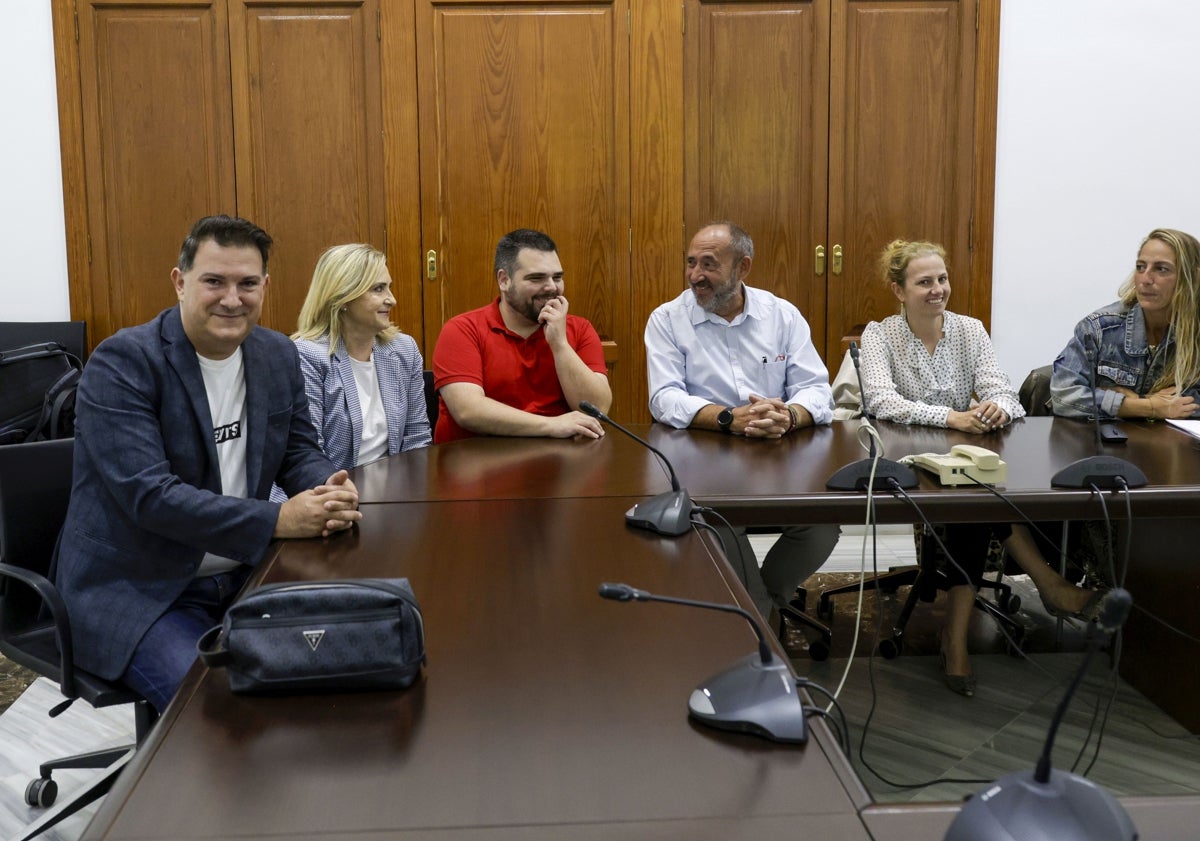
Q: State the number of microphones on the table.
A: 5